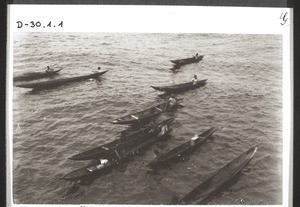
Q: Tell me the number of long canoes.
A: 9